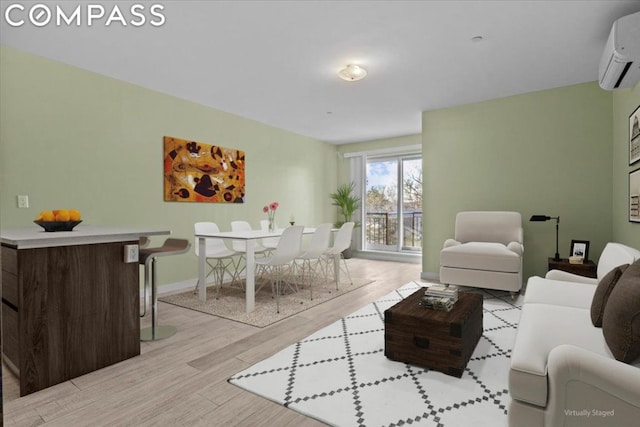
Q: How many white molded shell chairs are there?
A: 6